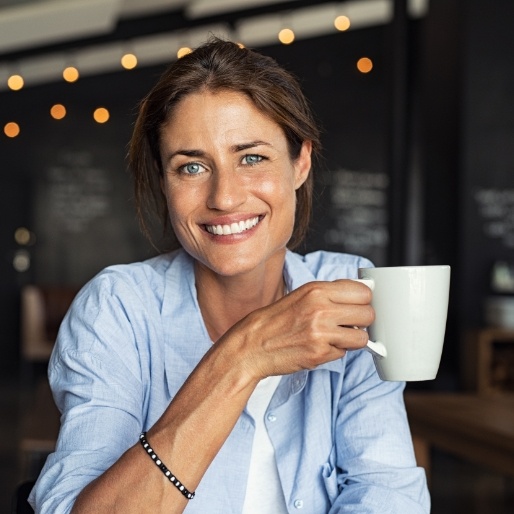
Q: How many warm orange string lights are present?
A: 11